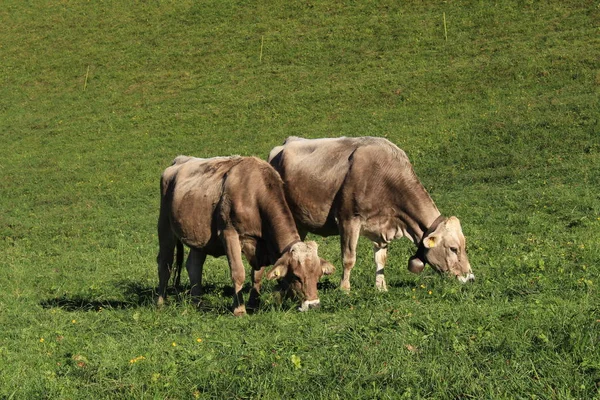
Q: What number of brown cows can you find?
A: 2